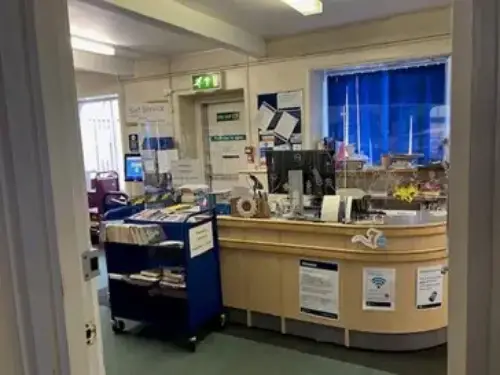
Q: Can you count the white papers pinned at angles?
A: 2